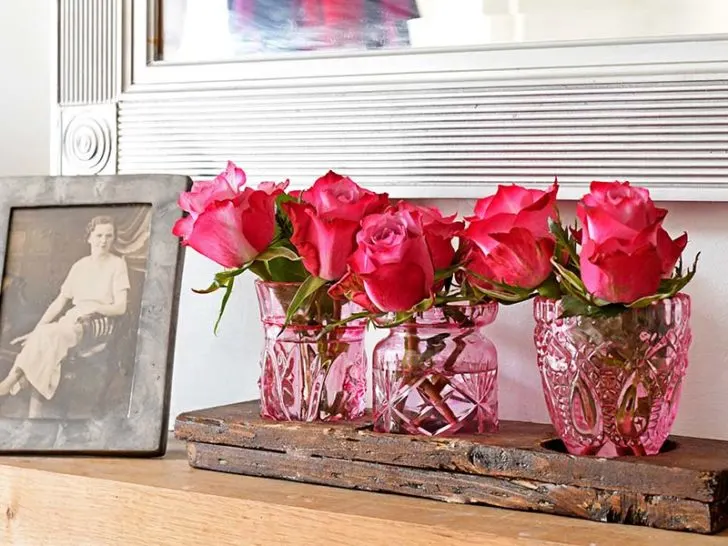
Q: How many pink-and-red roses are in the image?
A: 6